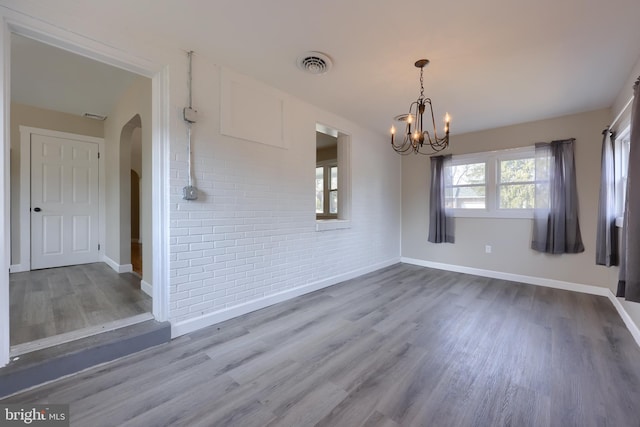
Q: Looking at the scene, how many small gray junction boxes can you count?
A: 2